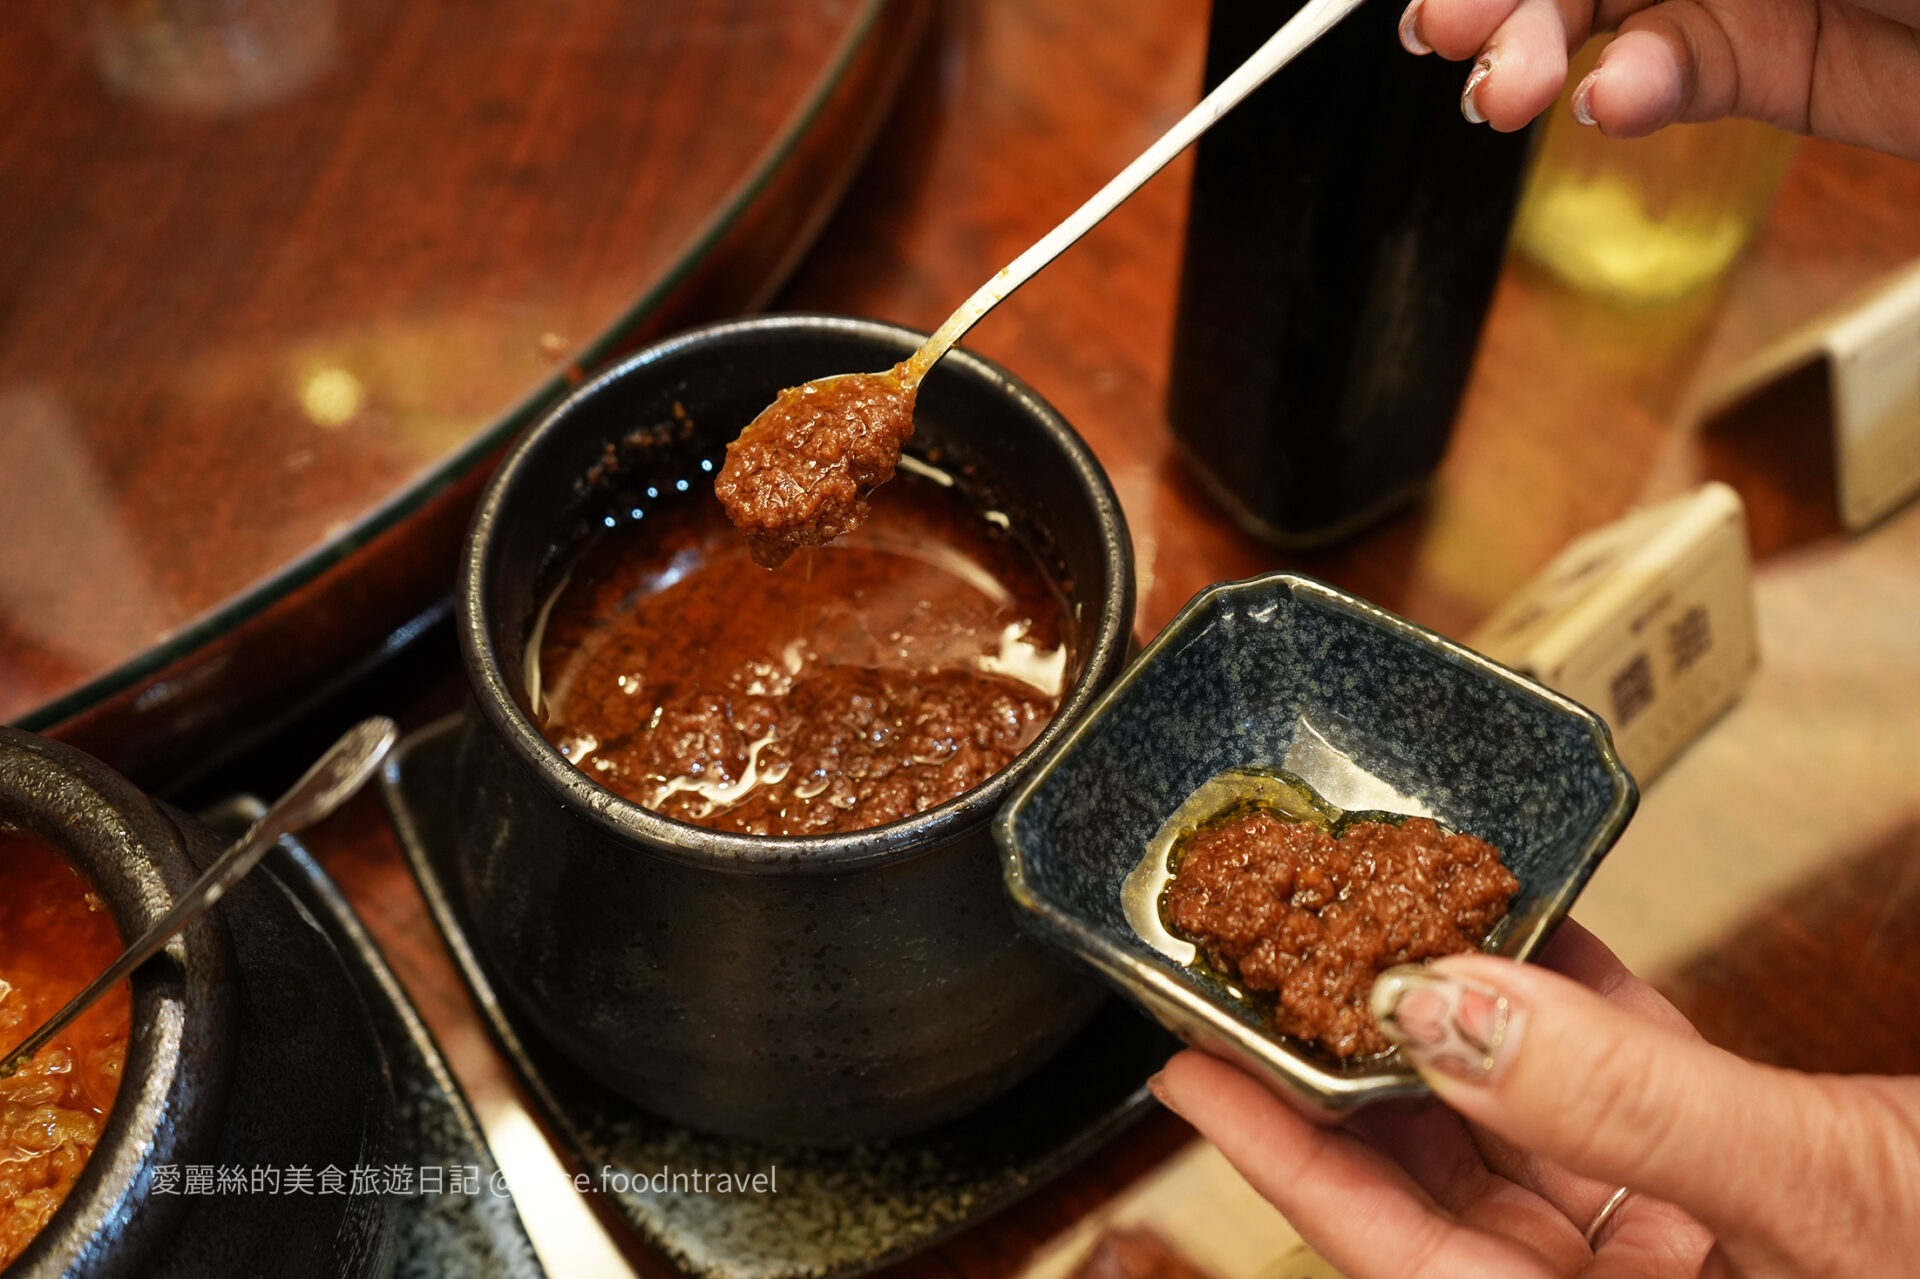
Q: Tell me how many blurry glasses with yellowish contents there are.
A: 1